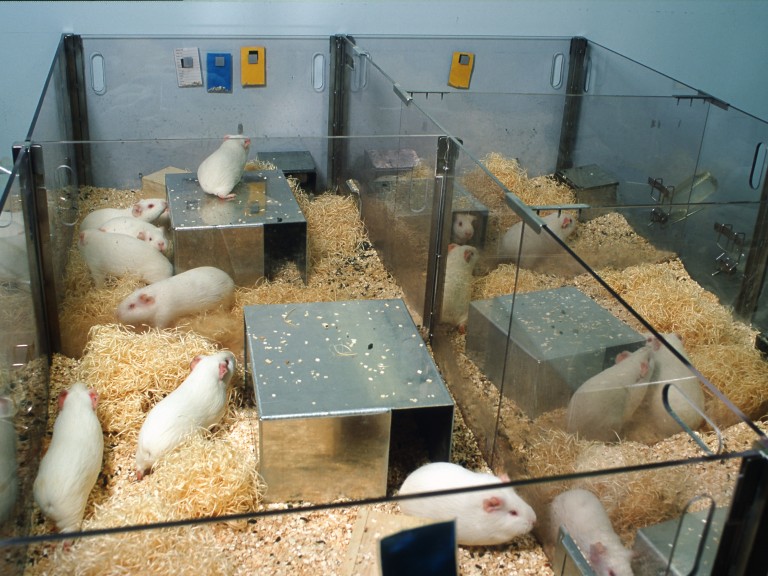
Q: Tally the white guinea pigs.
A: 14